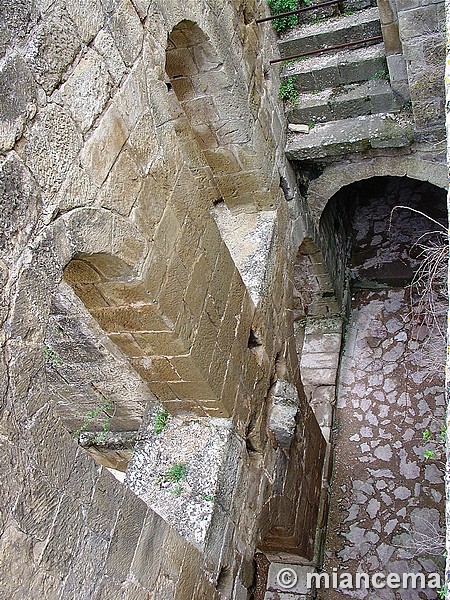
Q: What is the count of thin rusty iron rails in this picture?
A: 2